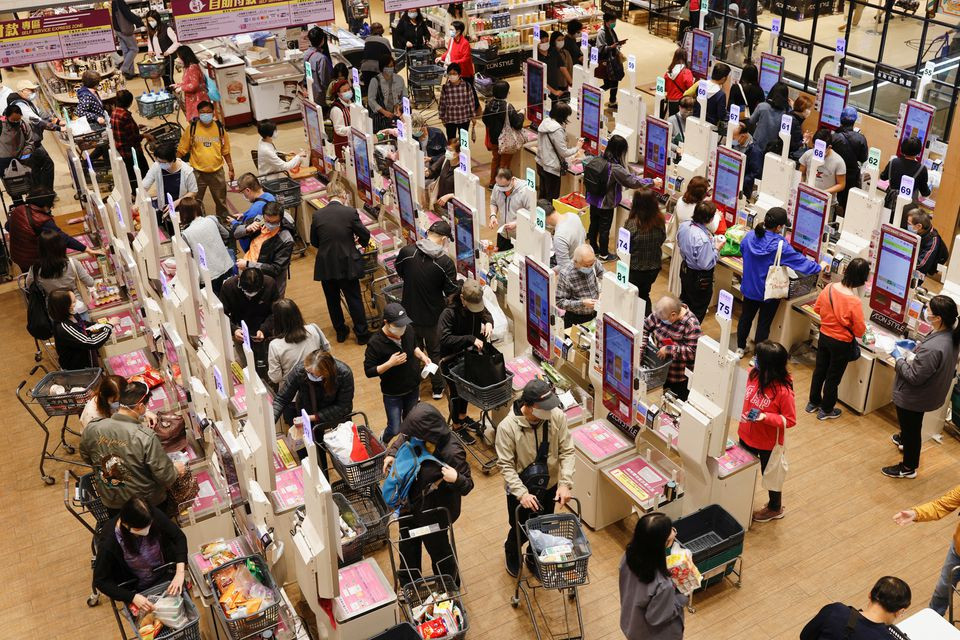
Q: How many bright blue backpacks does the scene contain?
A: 1